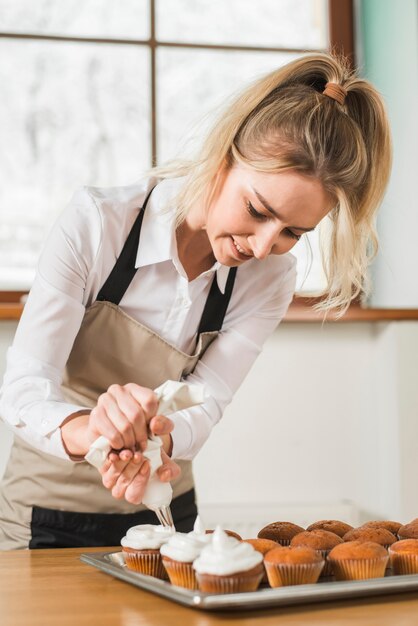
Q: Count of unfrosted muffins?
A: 11